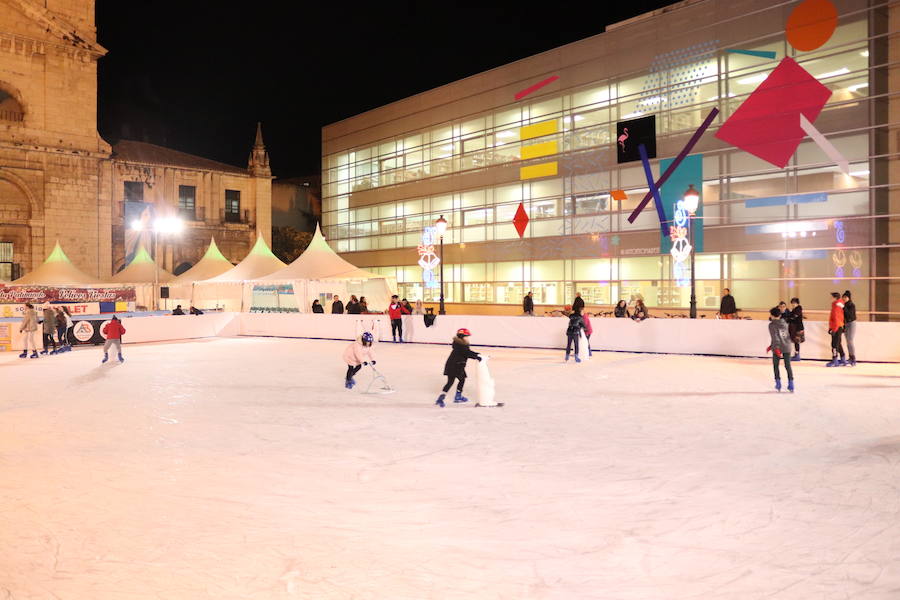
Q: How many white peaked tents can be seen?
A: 5